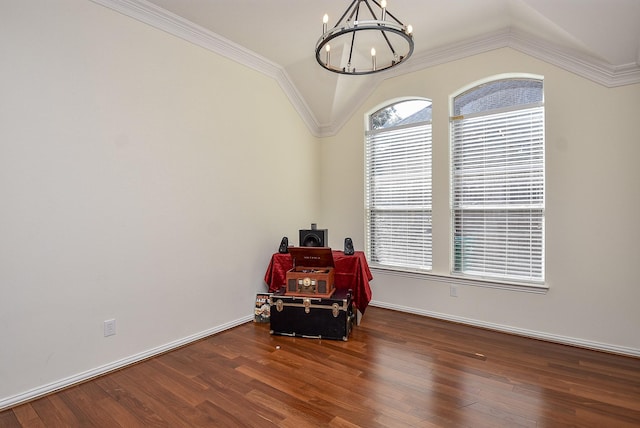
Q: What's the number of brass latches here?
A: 3